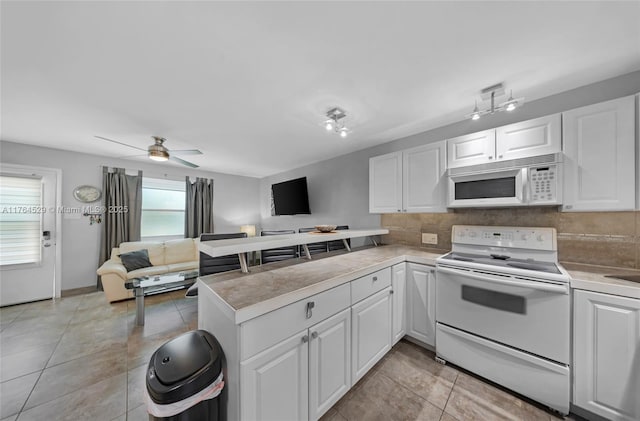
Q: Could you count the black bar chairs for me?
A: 4